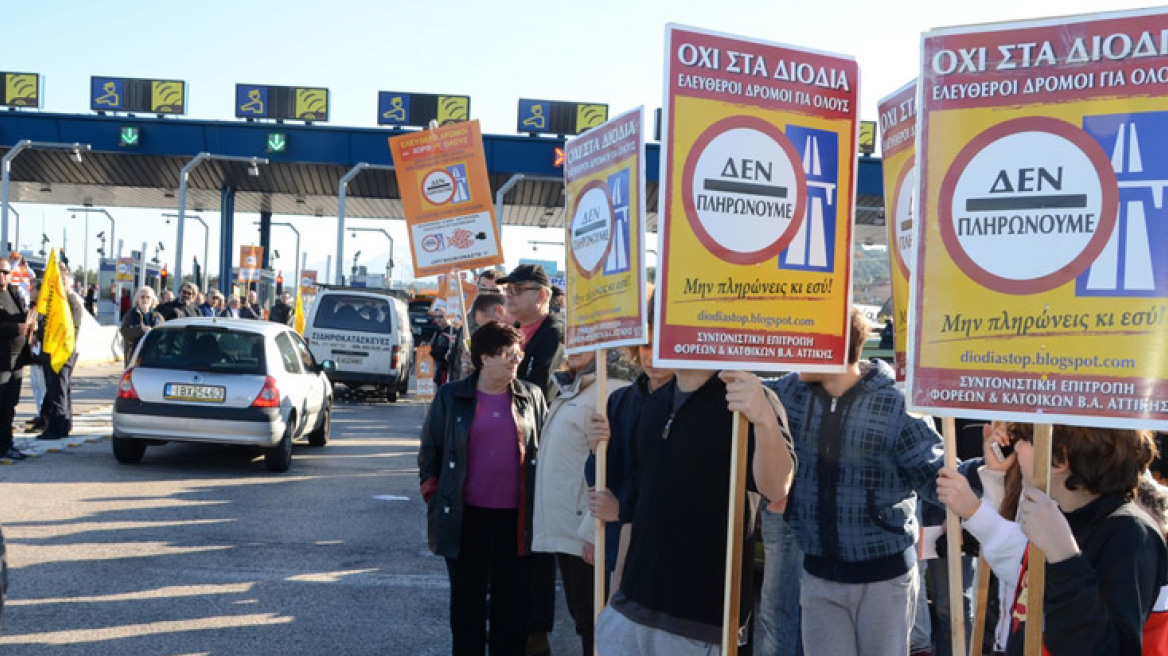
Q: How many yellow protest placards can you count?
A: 4